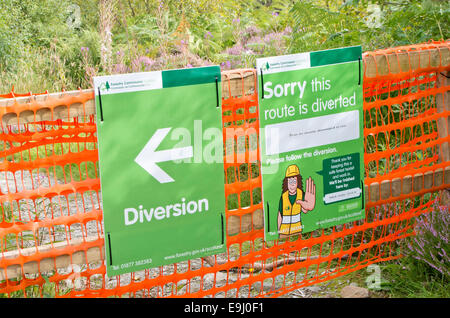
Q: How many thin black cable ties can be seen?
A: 8